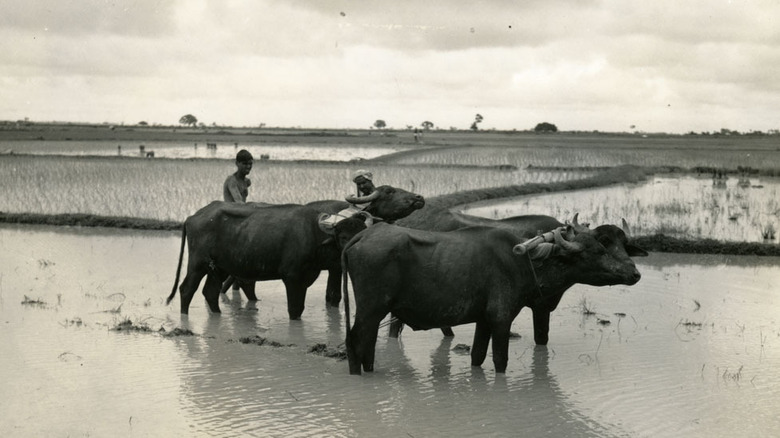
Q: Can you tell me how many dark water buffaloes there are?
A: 4